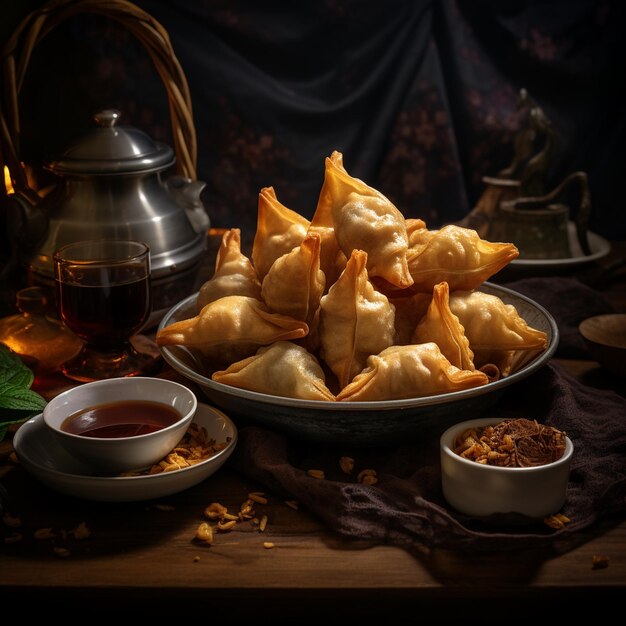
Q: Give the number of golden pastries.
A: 11